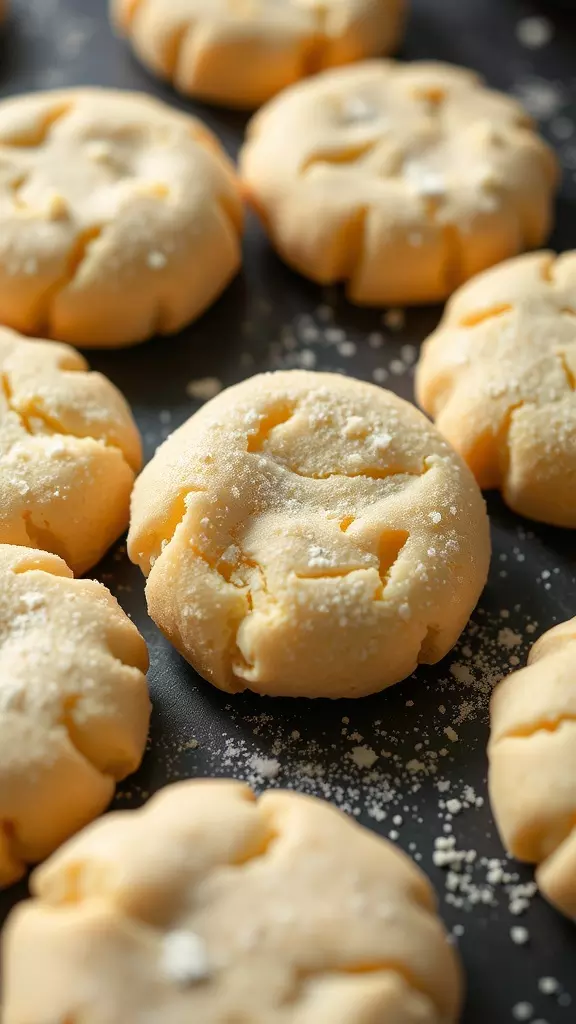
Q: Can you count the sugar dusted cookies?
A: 9